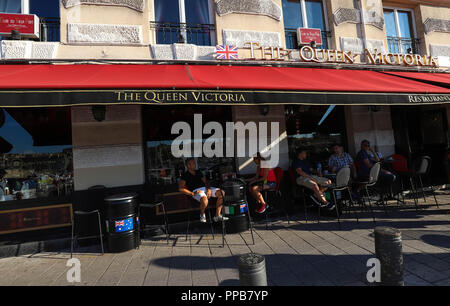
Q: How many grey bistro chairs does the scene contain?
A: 3